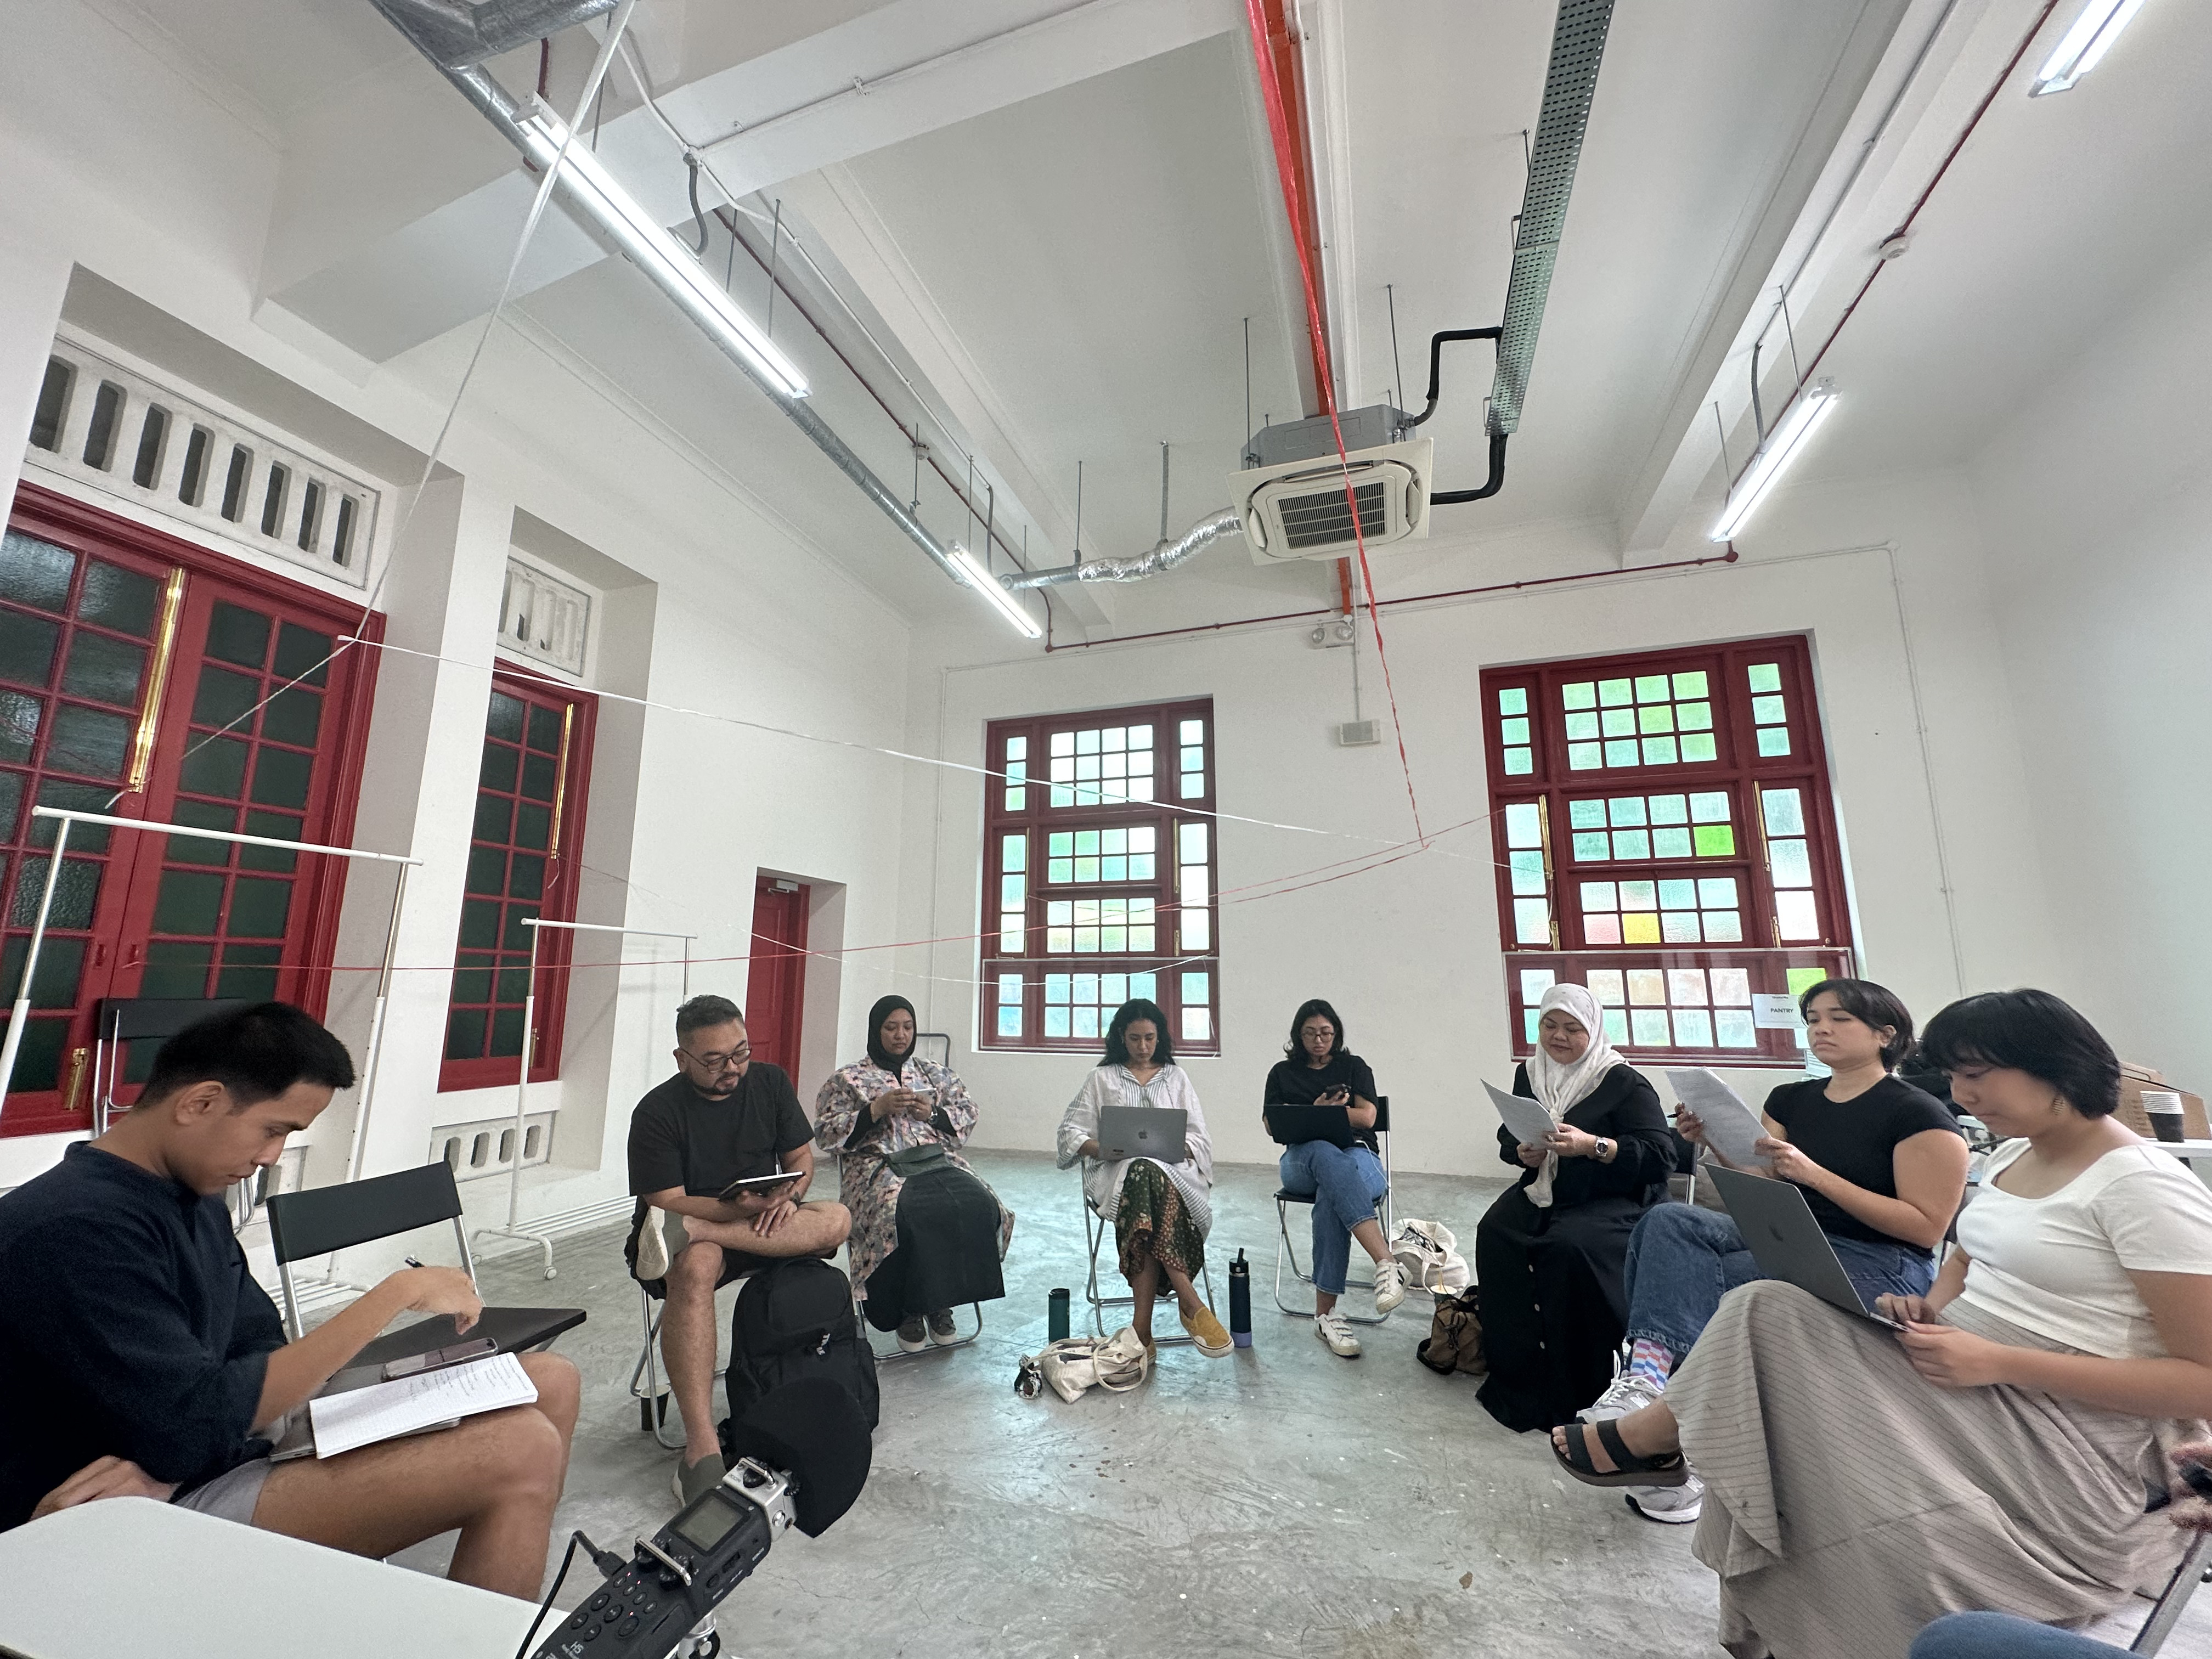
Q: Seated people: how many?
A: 8